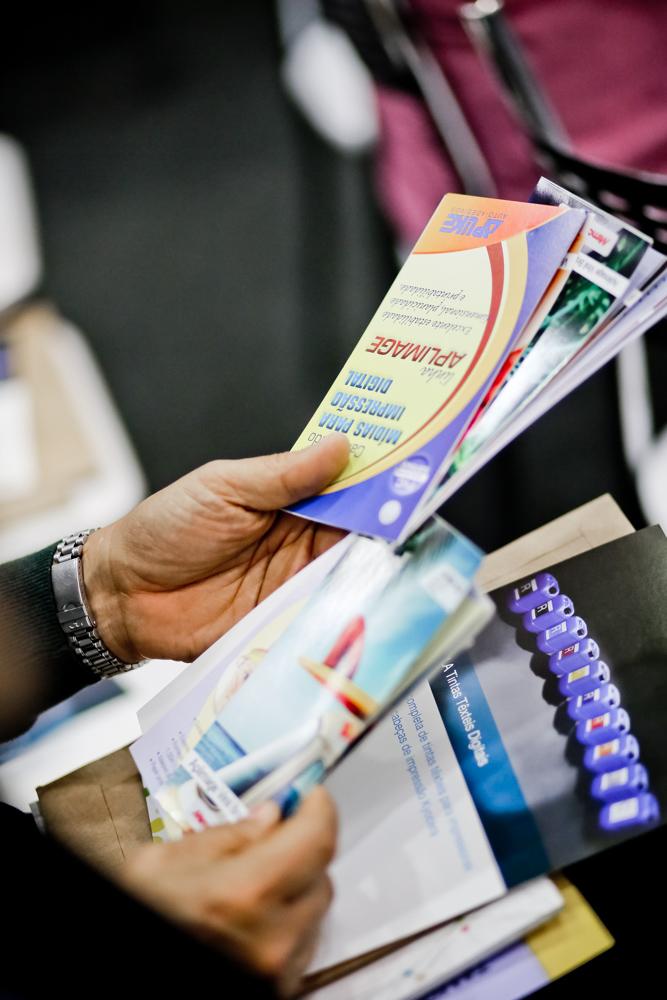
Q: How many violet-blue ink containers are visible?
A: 10